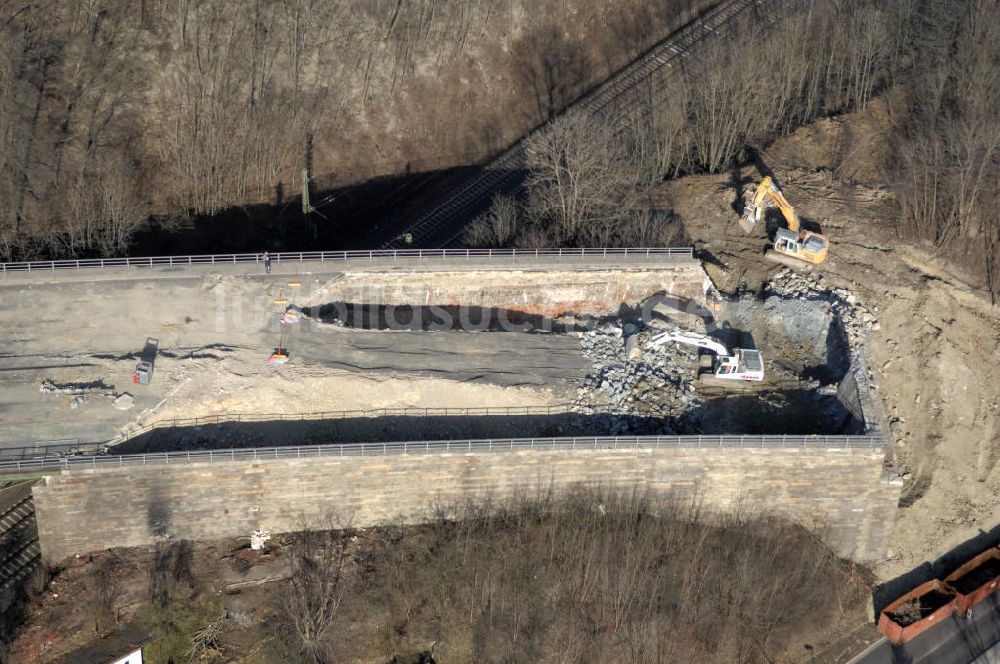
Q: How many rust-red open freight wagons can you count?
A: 2